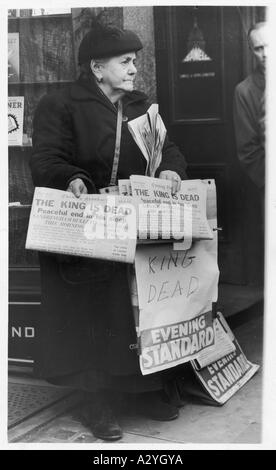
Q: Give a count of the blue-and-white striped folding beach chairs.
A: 0